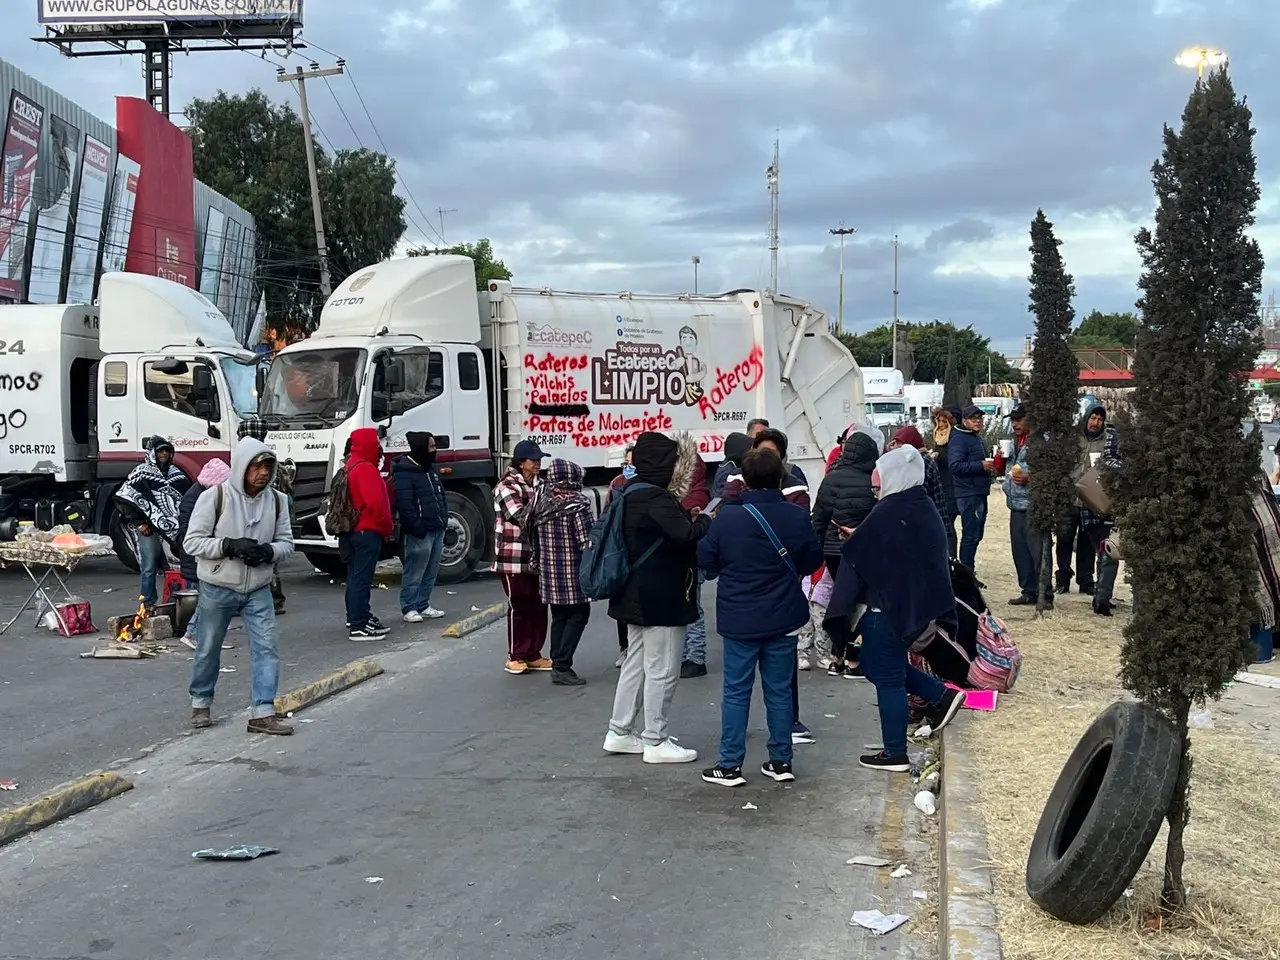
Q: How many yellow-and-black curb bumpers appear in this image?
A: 3